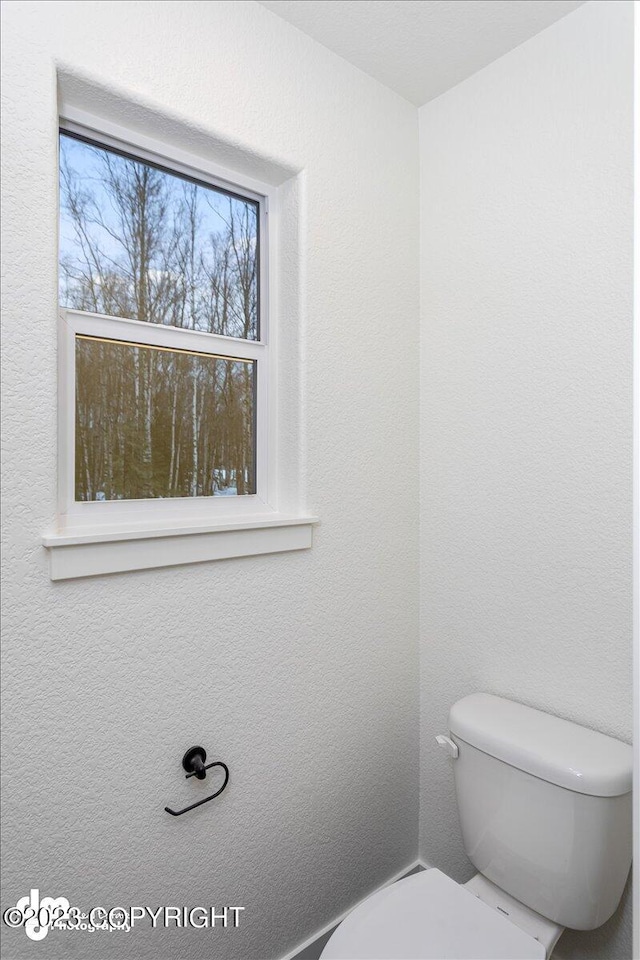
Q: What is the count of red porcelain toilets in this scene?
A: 0